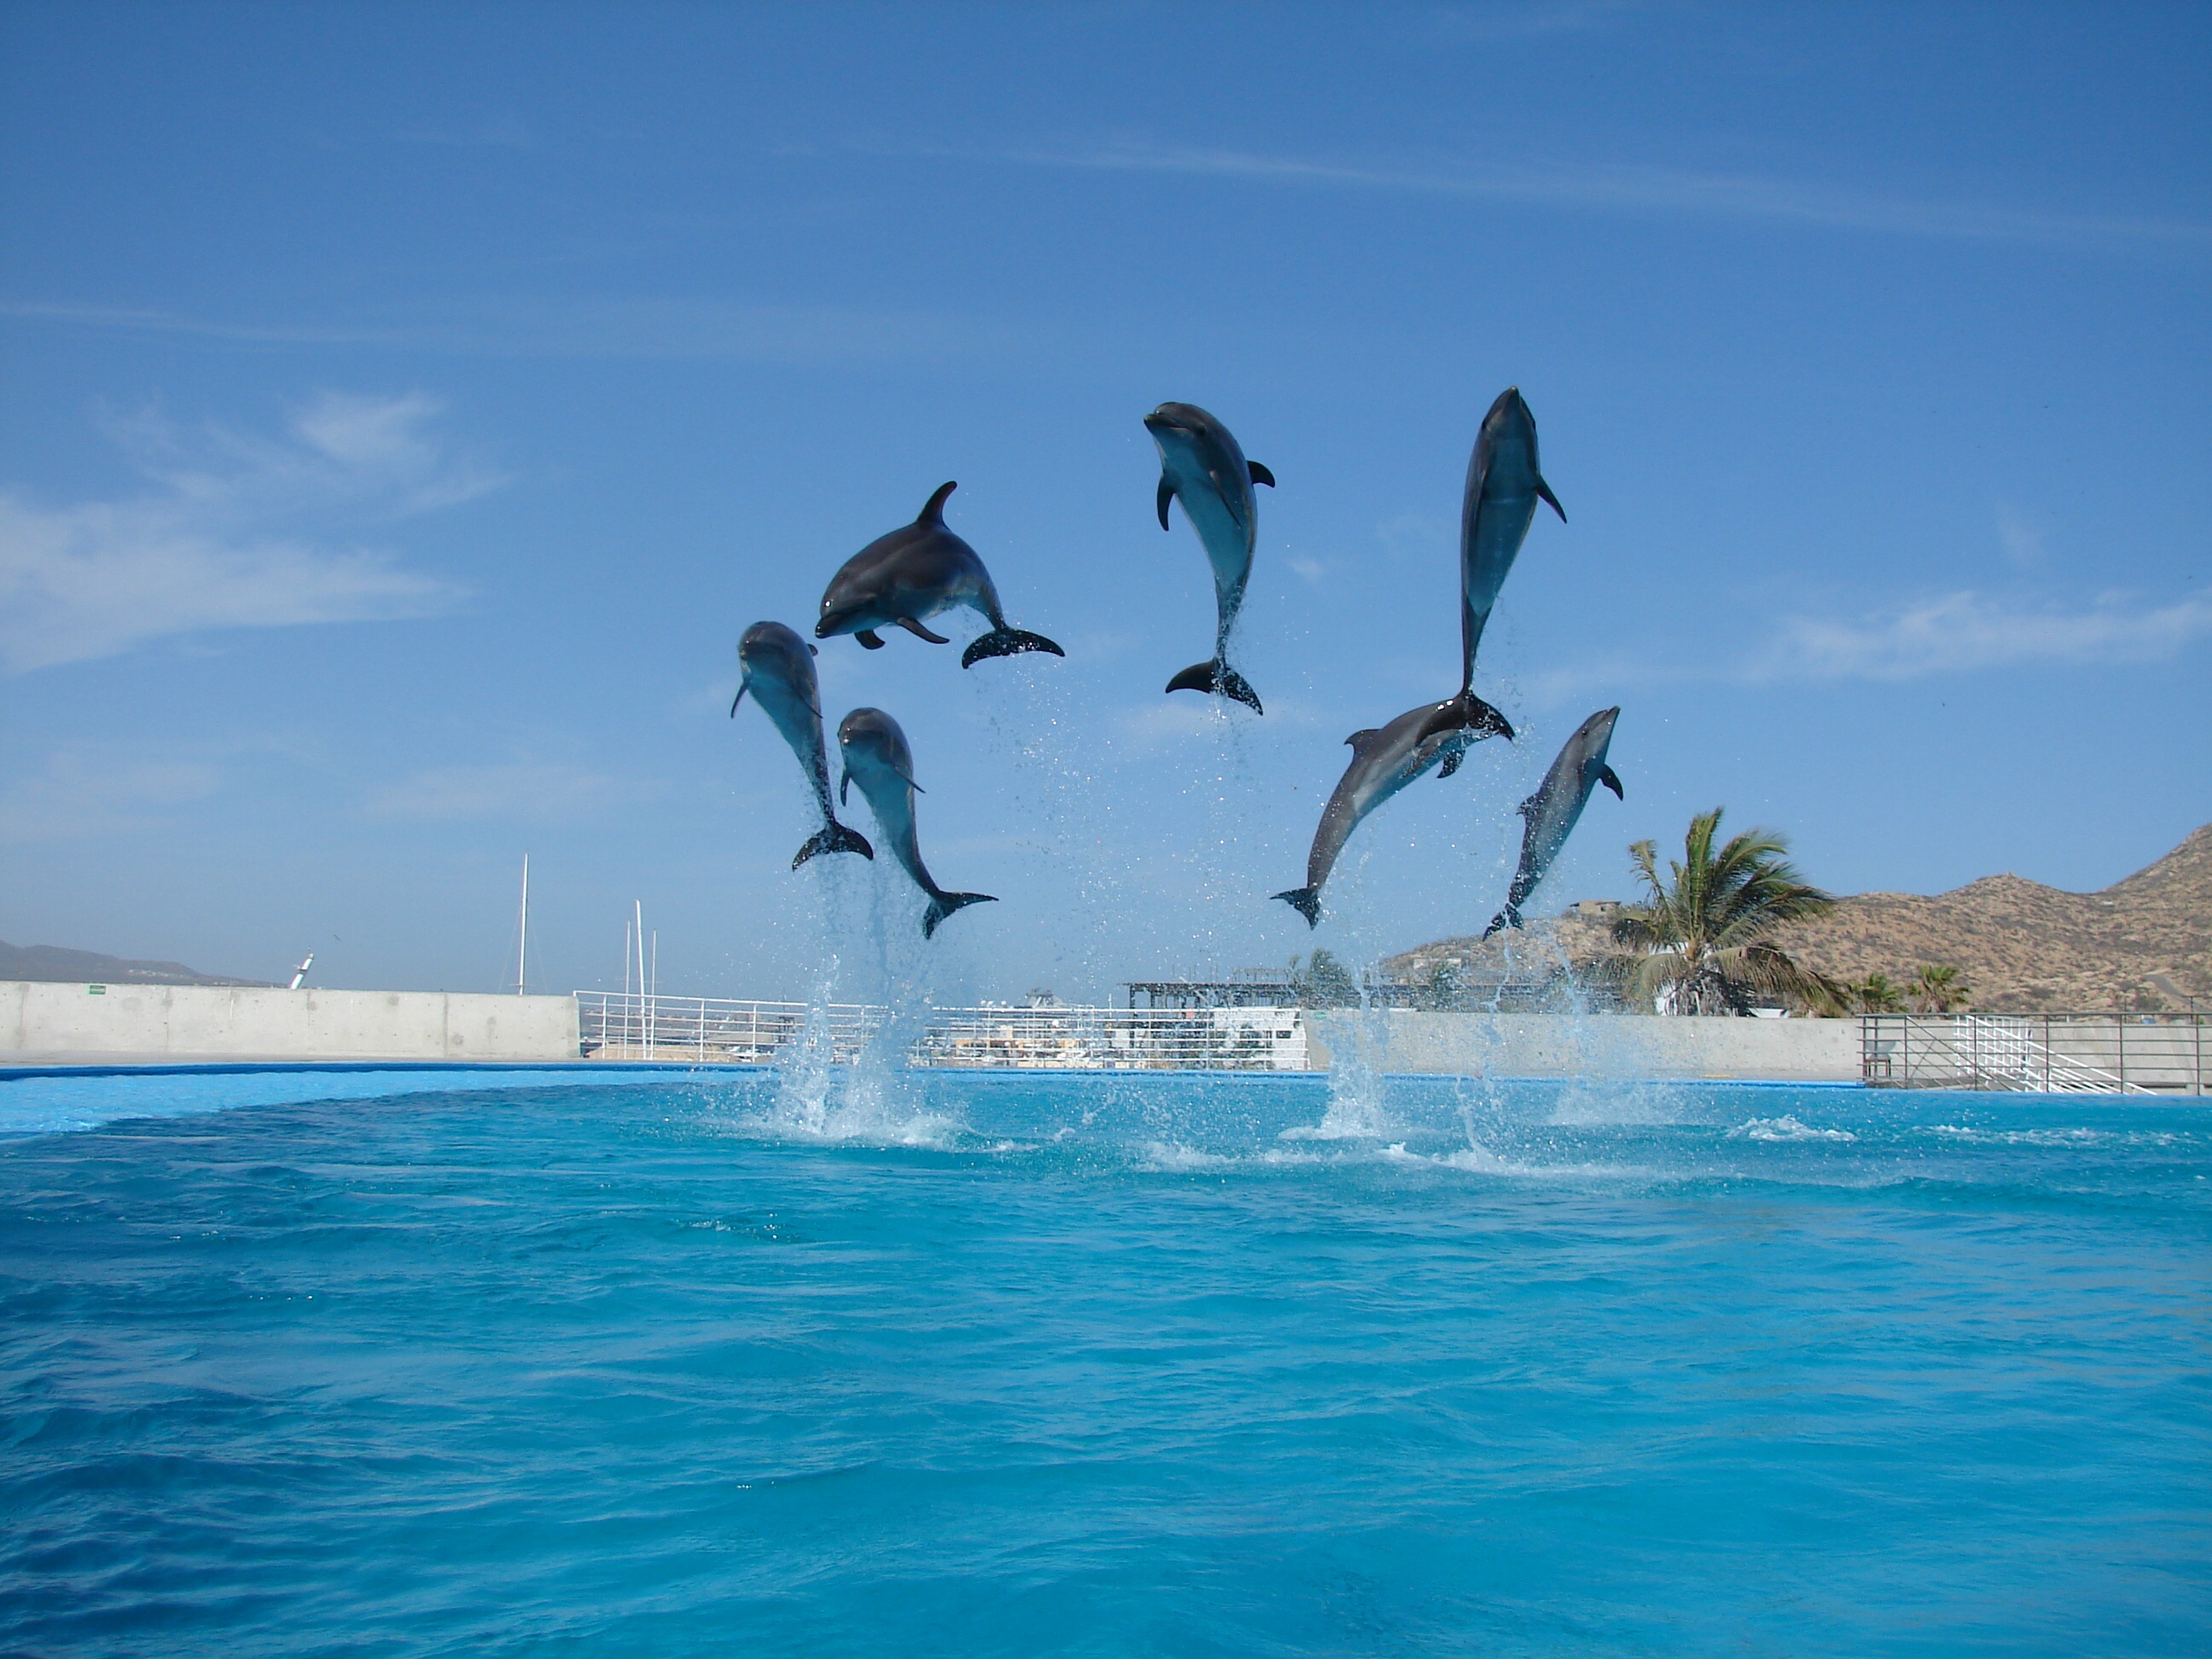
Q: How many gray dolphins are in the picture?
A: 7